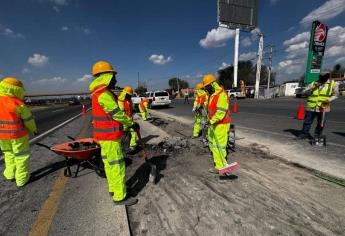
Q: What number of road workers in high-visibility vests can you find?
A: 7